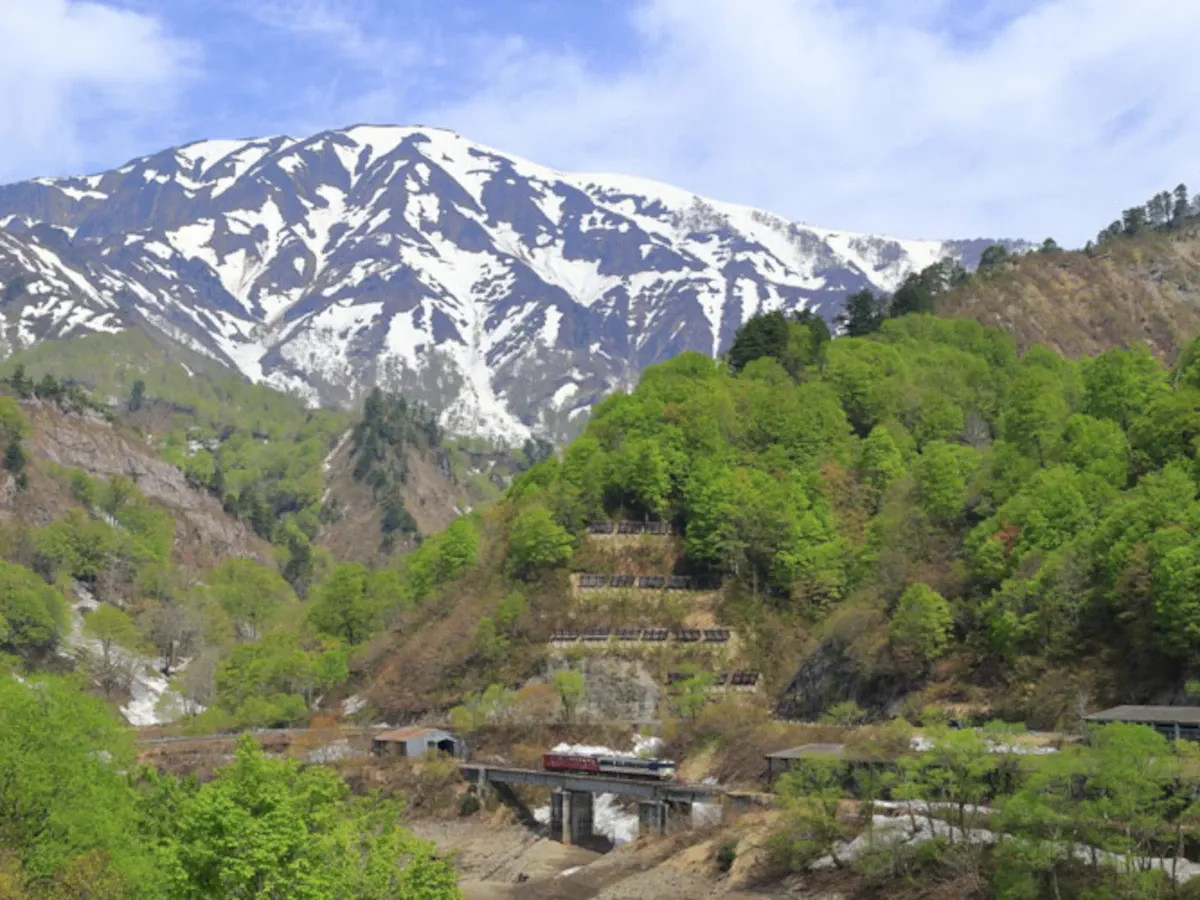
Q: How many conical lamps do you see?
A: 0